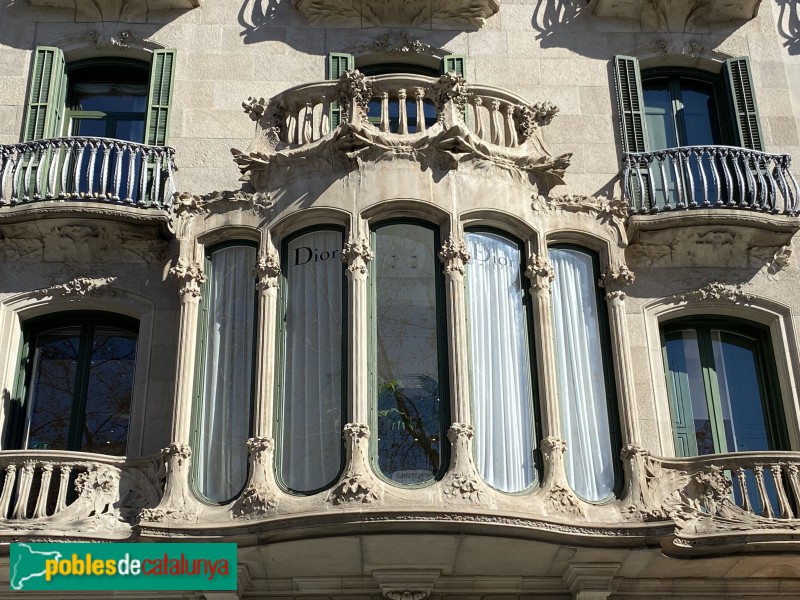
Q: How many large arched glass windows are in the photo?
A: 5